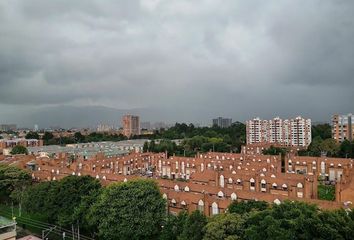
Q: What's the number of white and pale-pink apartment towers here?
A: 3